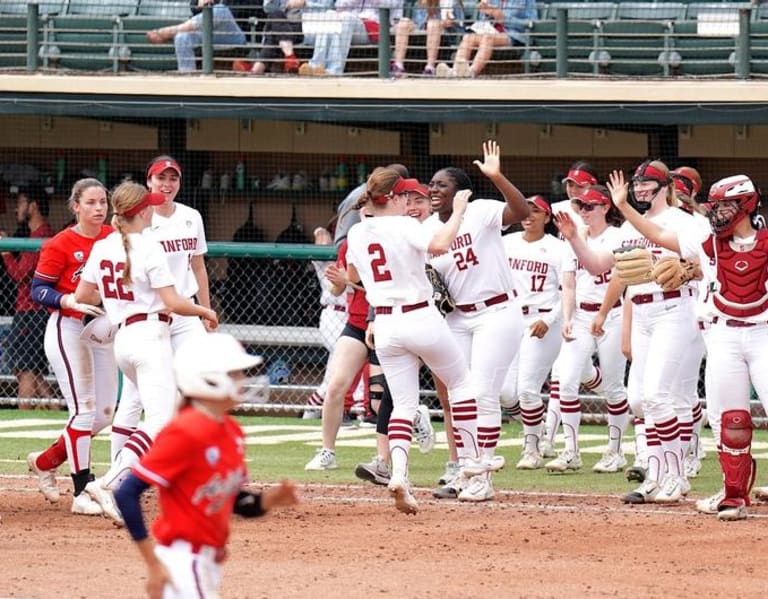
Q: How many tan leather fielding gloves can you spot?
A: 2